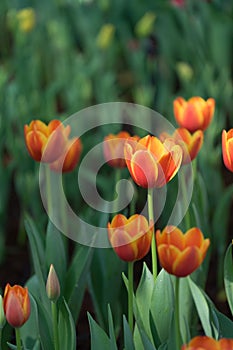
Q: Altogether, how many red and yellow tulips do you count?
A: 11